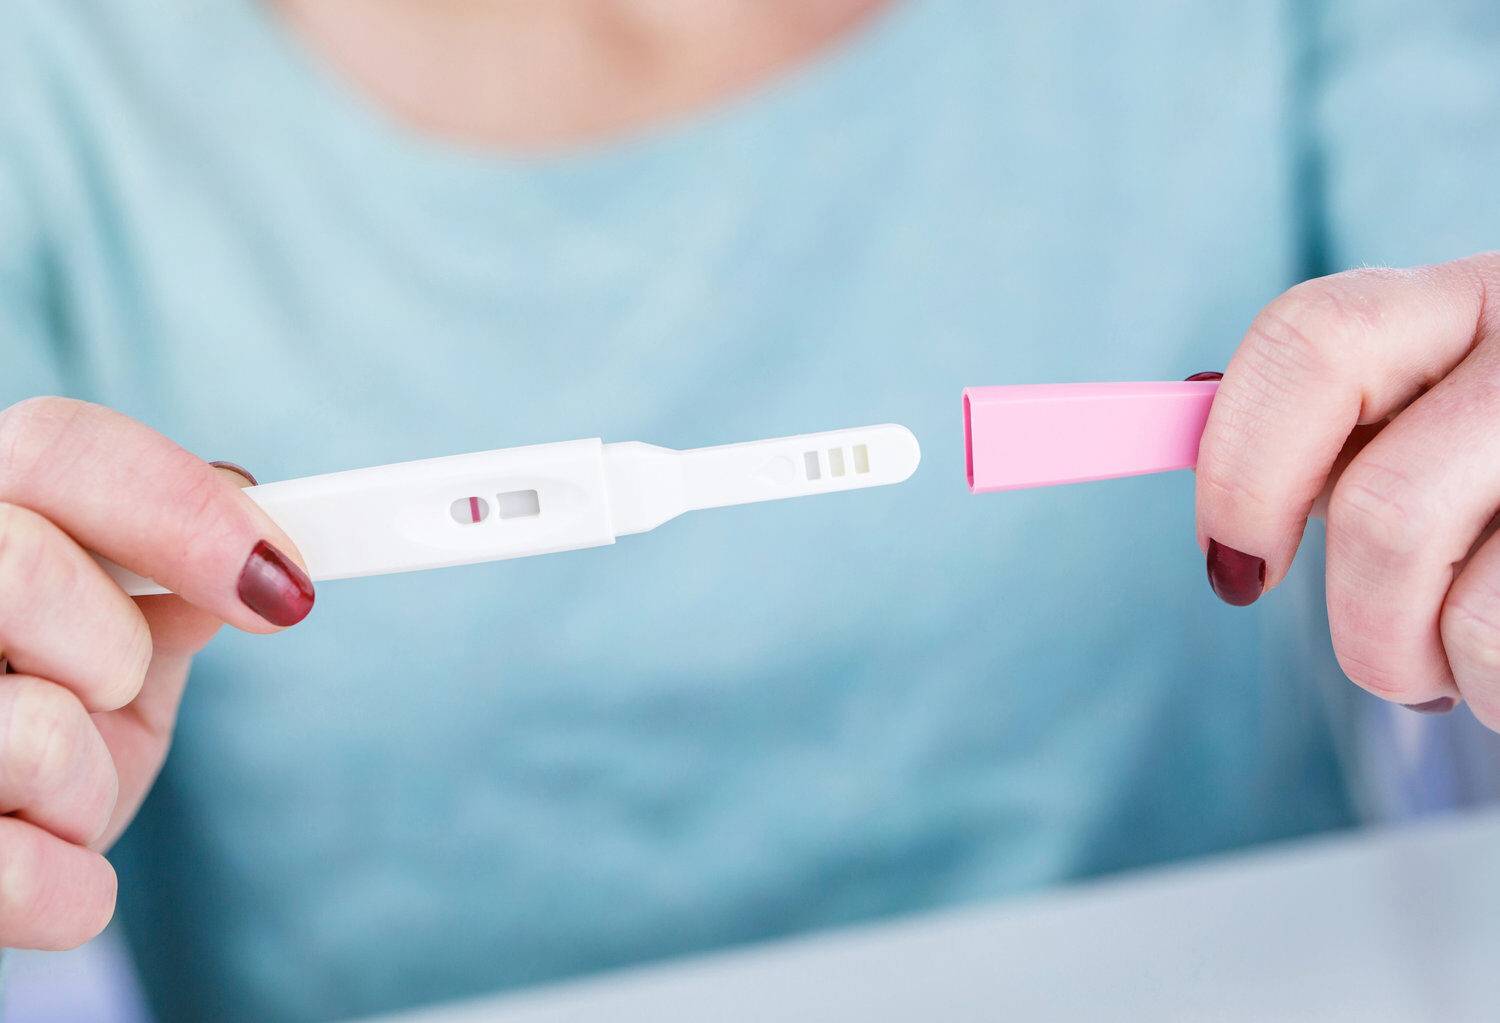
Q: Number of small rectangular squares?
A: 3